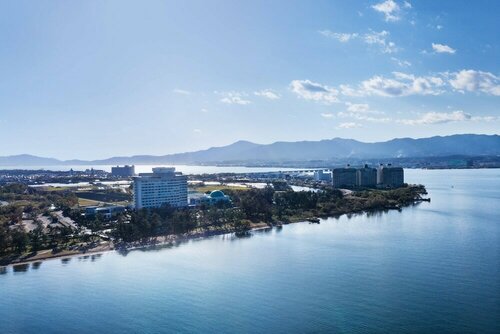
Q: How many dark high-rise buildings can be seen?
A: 3